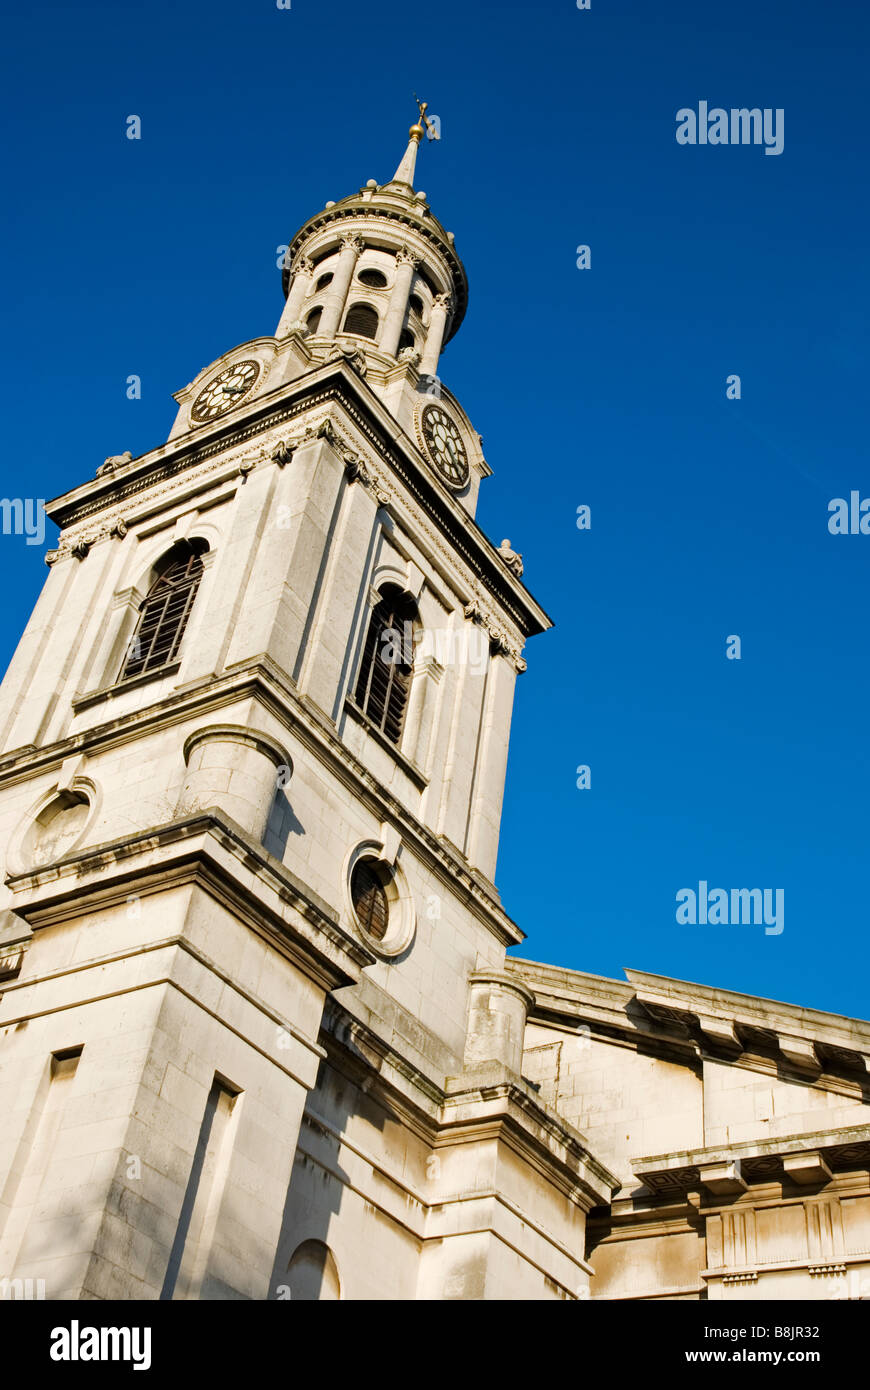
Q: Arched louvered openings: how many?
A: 5